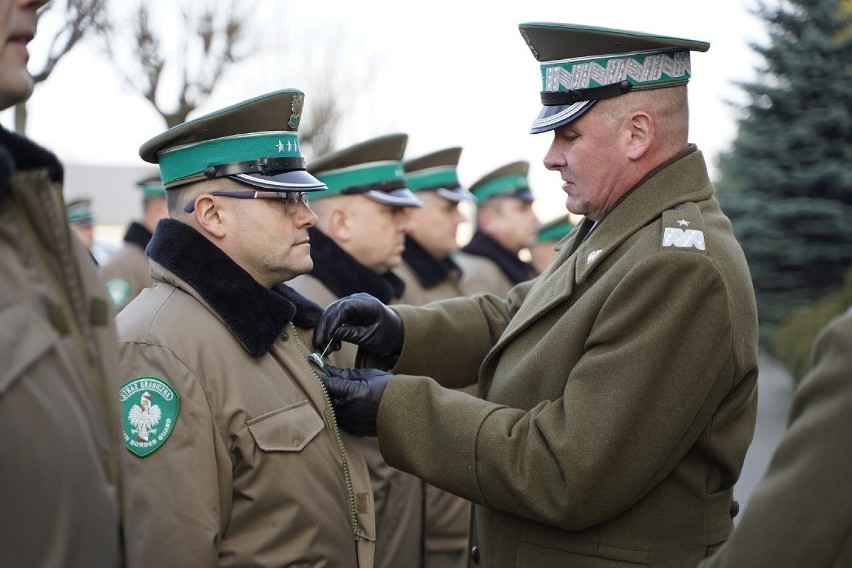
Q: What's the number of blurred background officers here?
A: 6